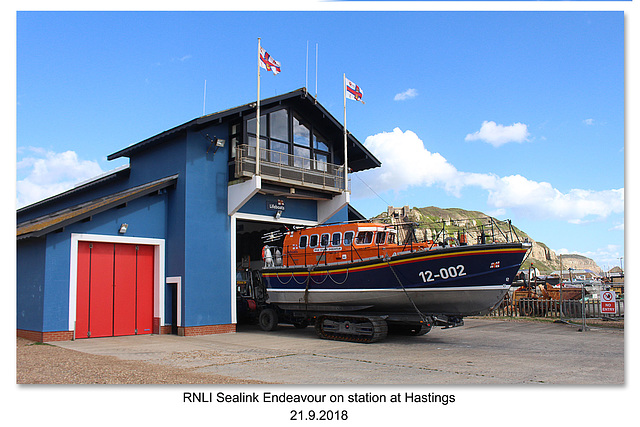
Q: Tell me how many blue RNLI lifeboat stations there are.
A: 1